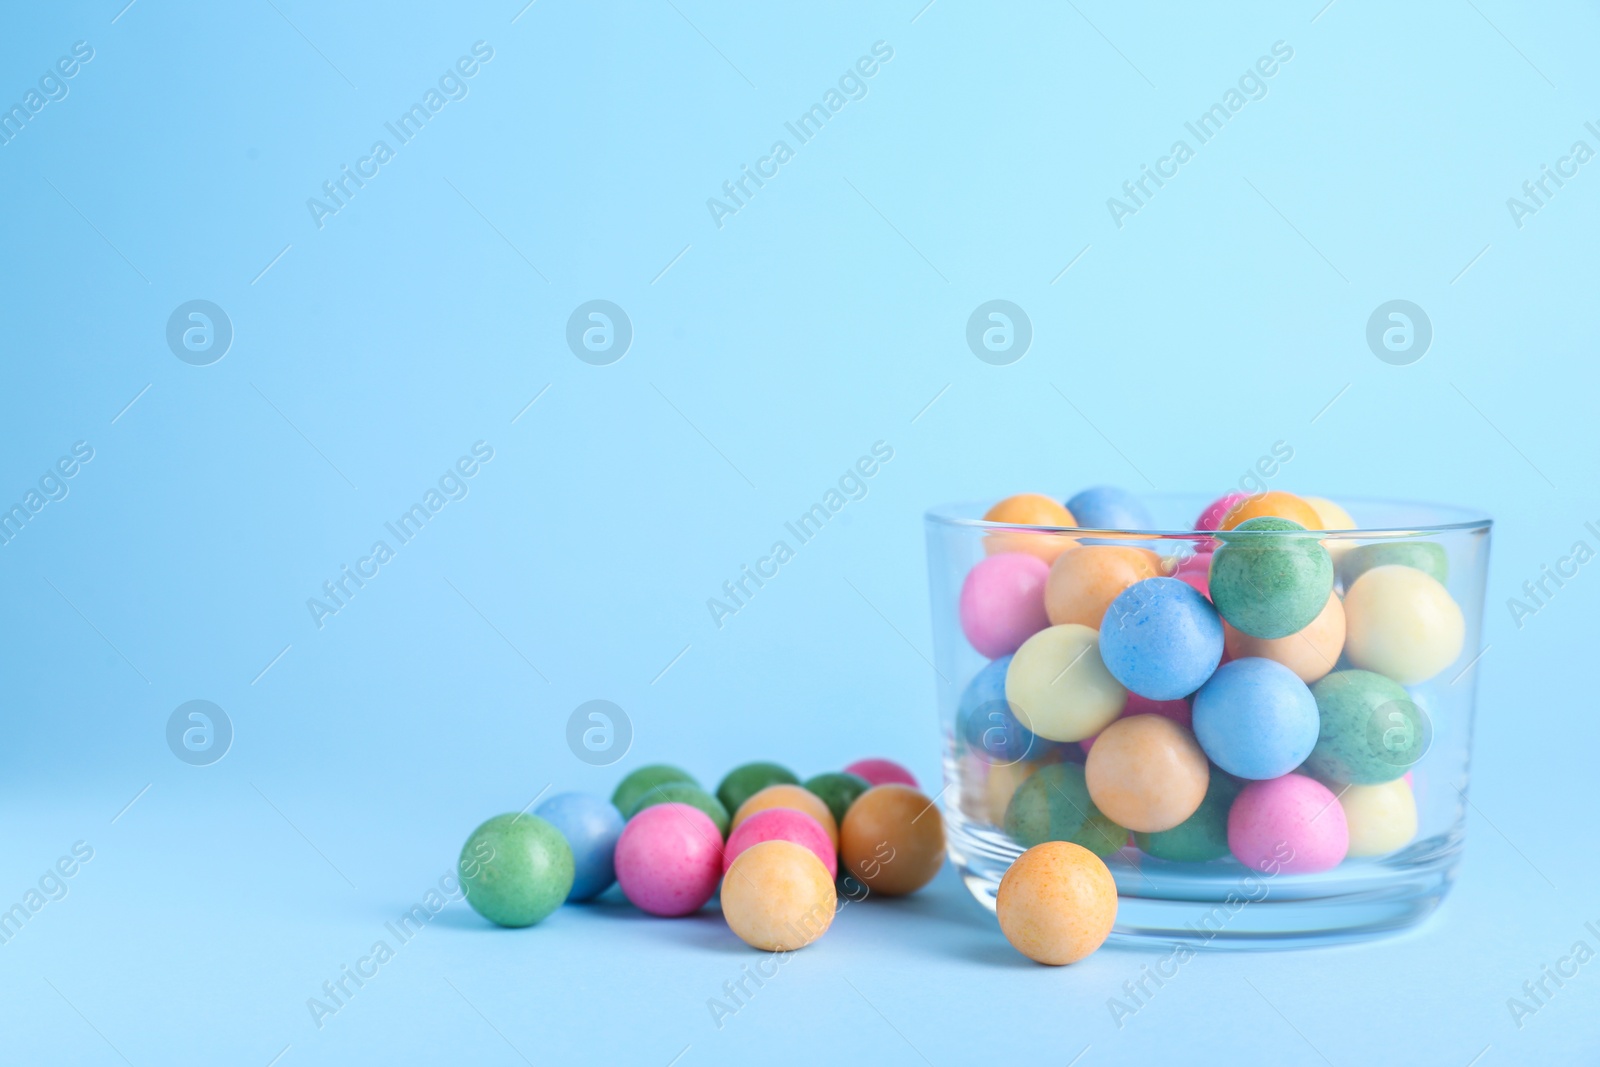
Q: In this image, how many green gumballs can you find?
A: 10